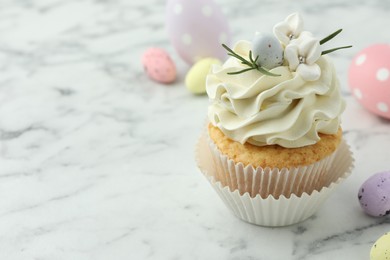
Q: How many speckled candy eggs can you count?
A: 5